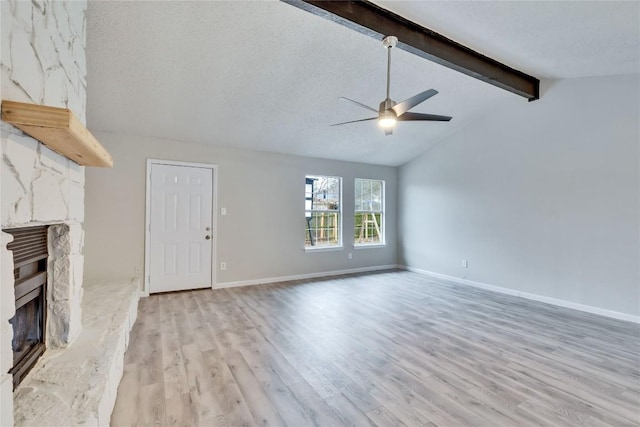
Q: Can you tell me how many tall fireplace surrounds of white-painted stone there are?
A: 1